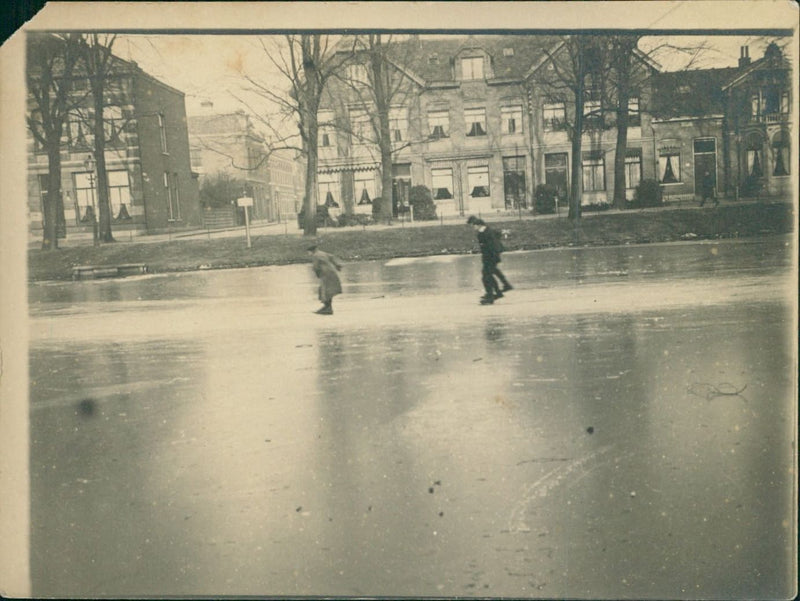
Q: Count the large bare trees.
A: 6